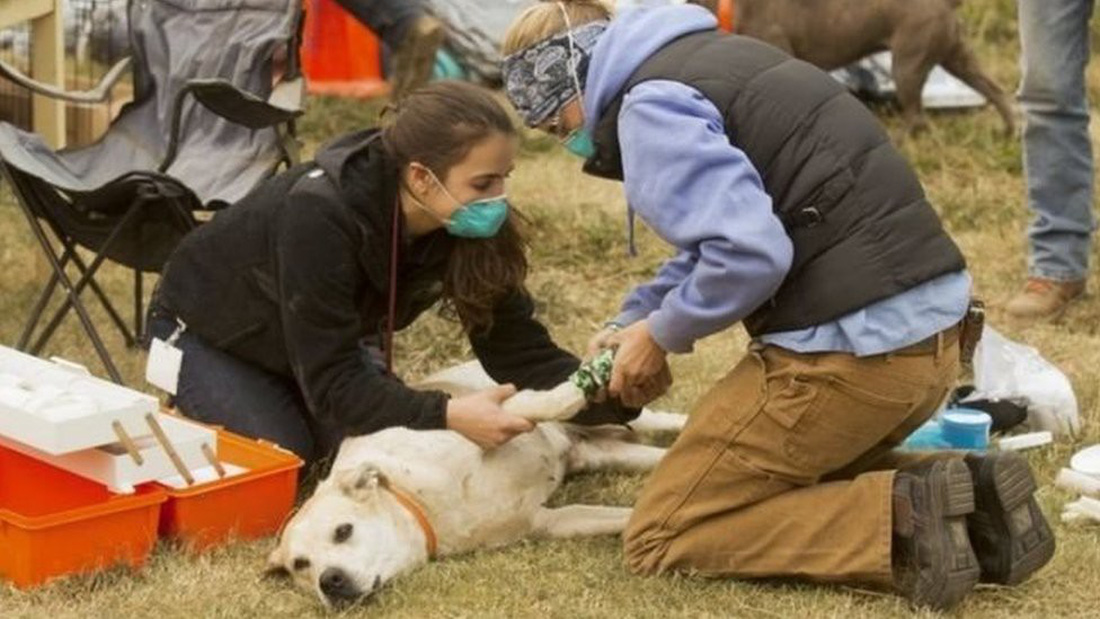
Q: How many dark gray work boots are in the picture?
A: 2